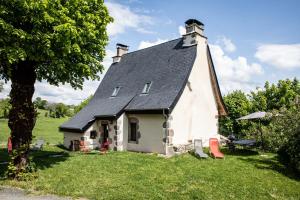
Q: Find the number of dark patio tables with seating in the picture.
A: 1